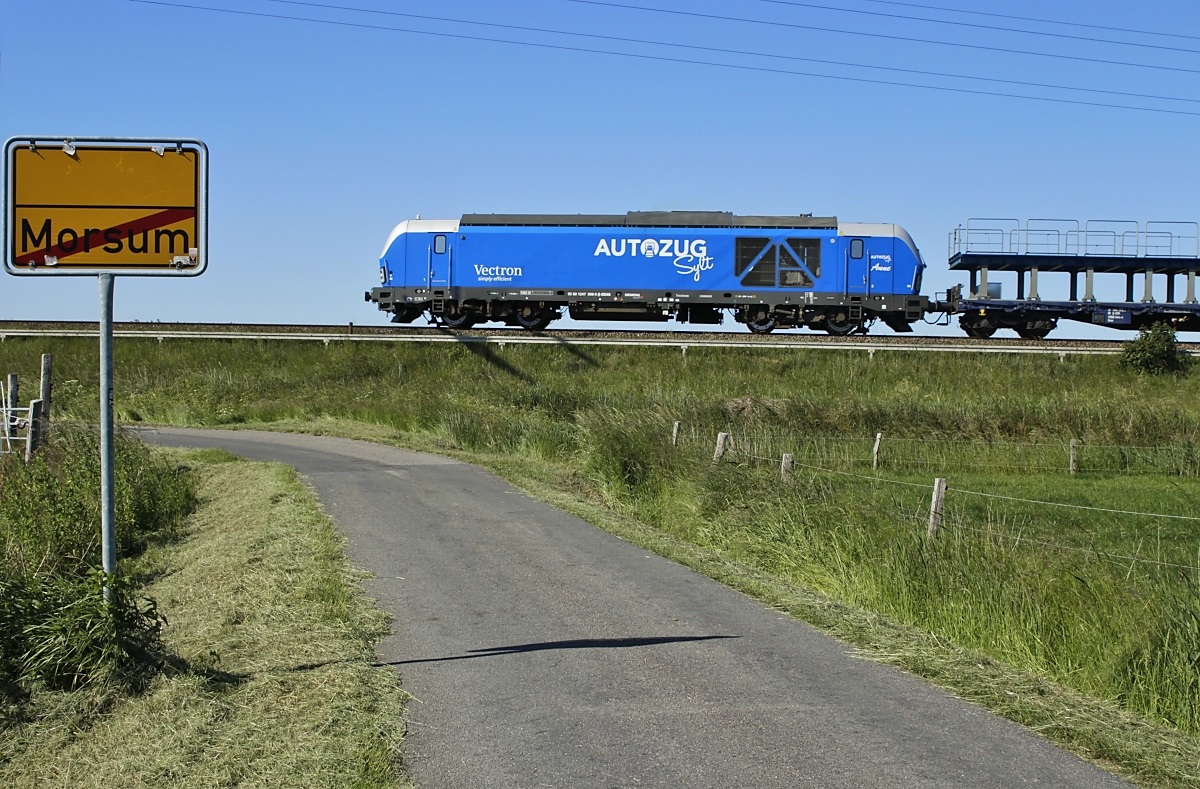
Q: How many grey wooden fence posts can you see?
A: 9